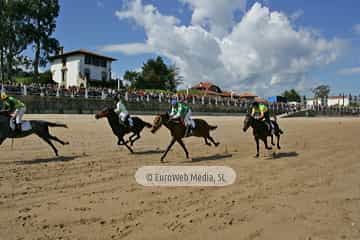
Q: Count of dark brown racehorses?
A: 4